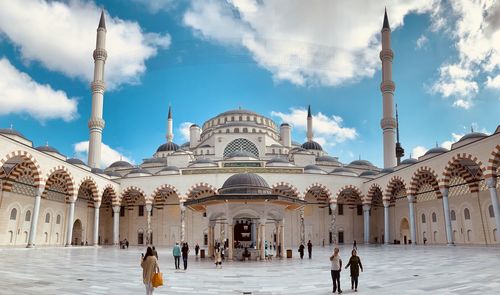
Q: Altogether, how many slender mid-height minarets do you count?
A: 2